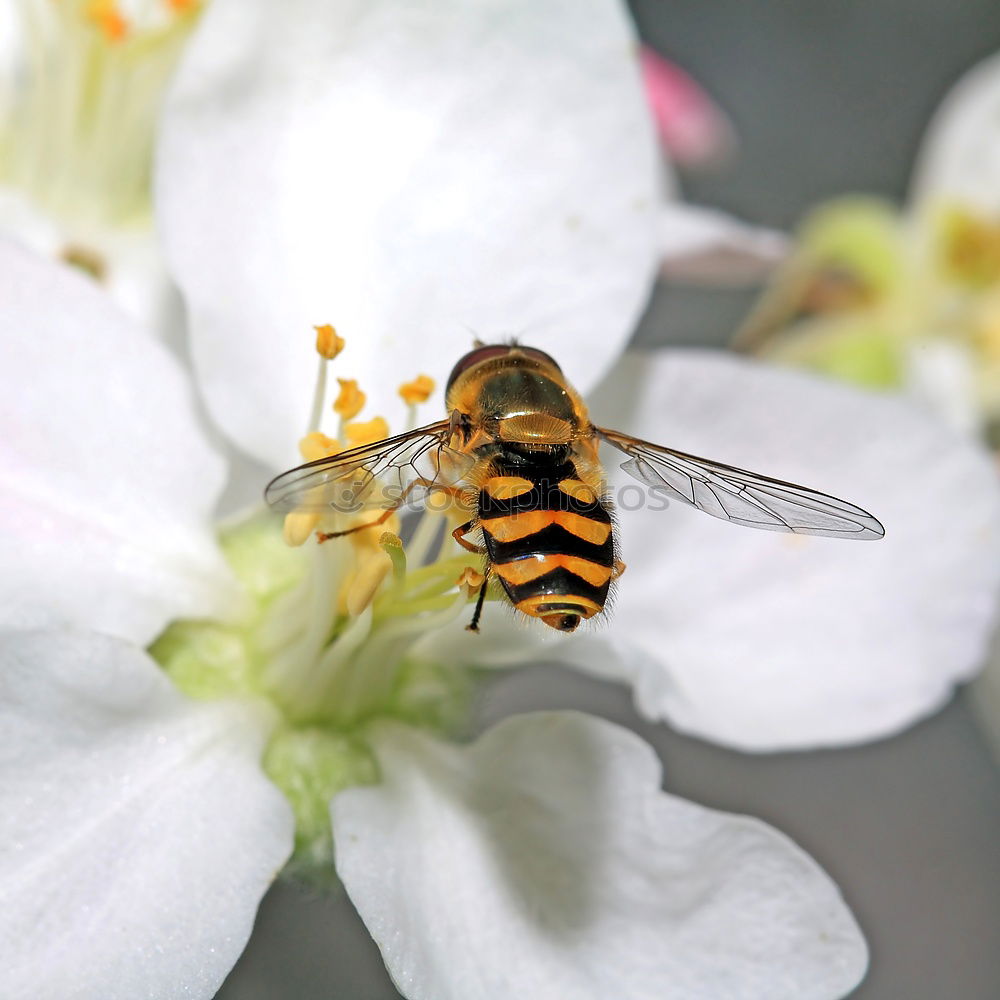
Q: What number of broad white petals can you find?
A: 5